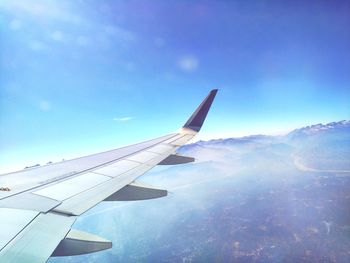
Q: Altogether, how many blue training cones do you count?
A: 0